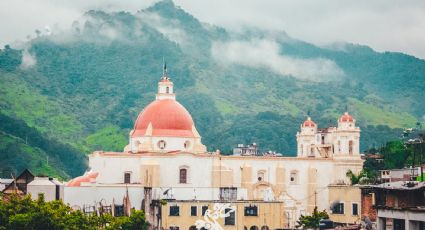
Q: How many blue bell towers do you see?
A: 0